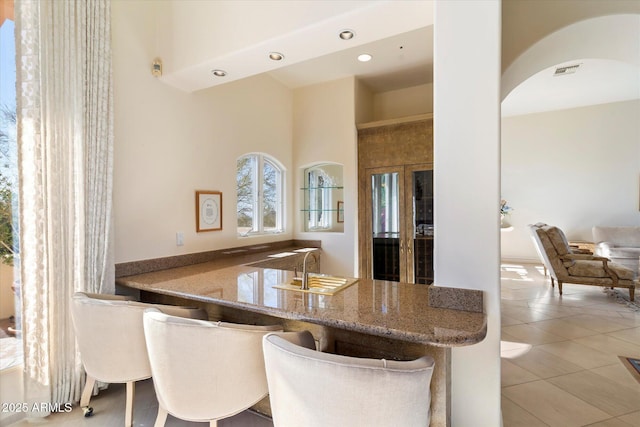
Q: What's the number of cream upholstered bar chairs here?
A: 3